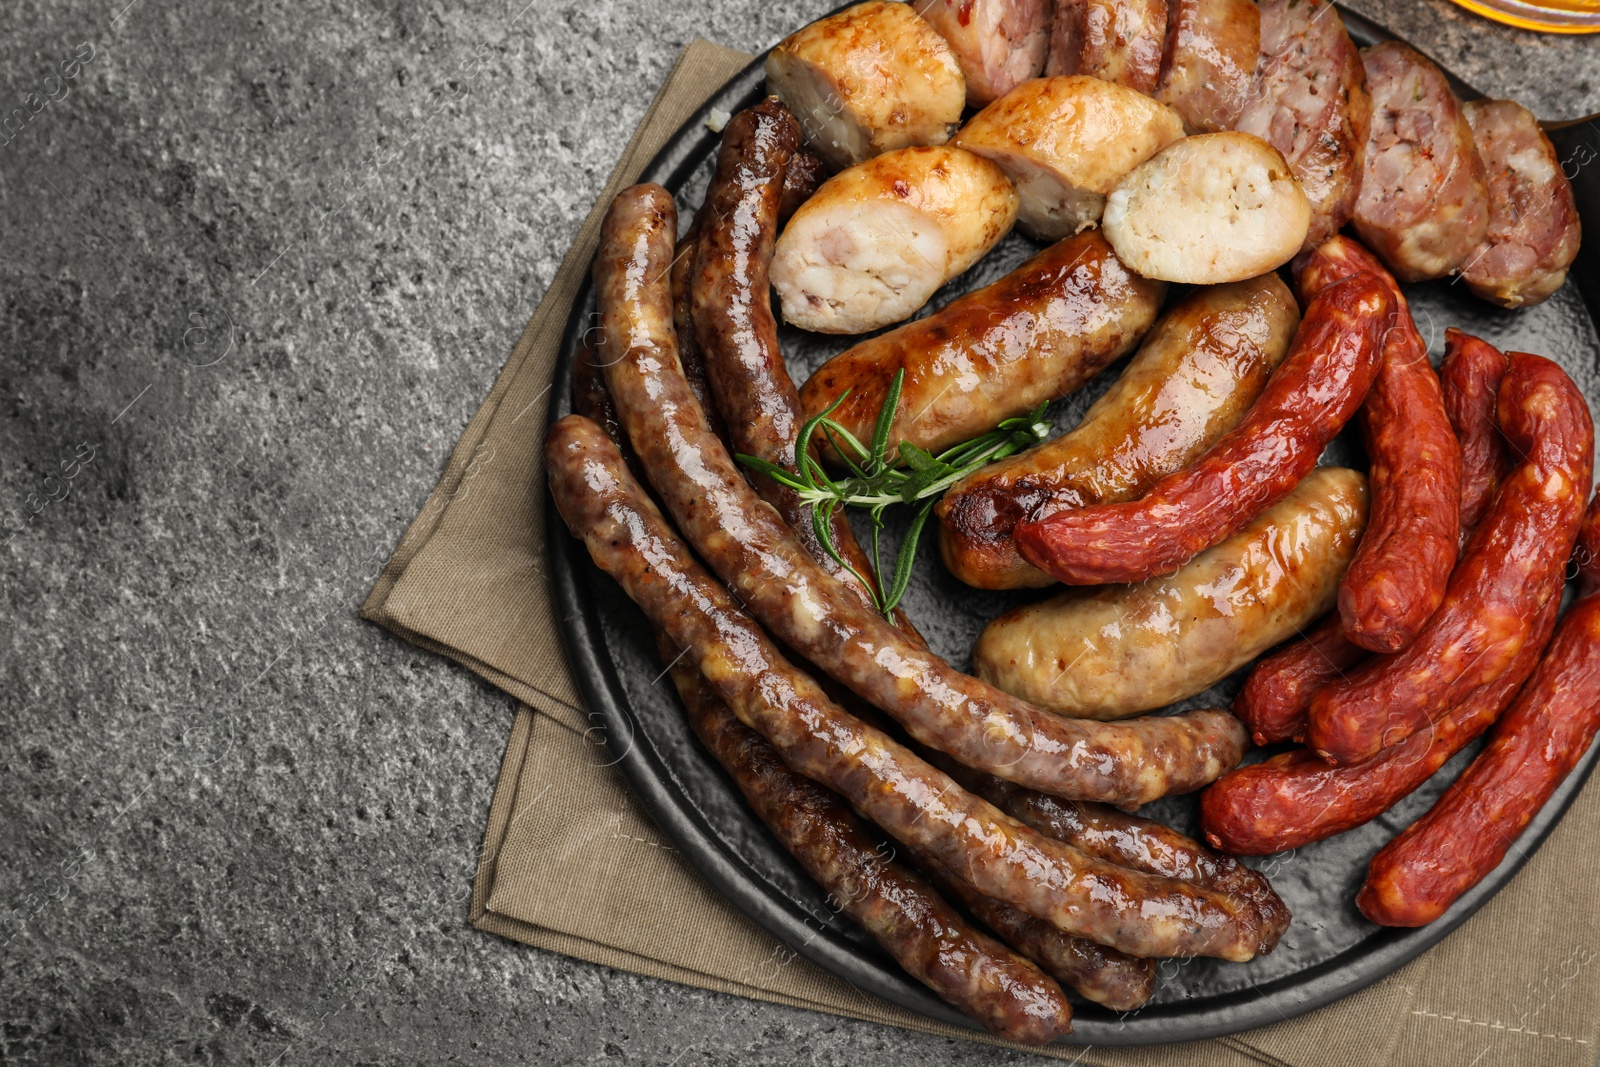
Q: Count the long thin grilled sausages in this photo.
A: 5